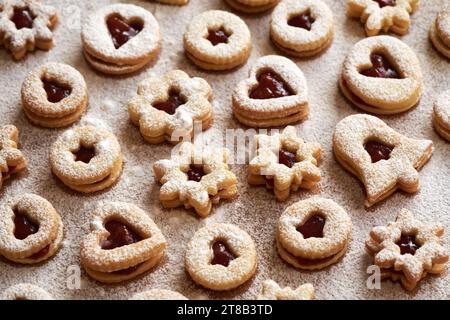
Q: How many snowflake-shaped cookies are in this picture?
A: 7